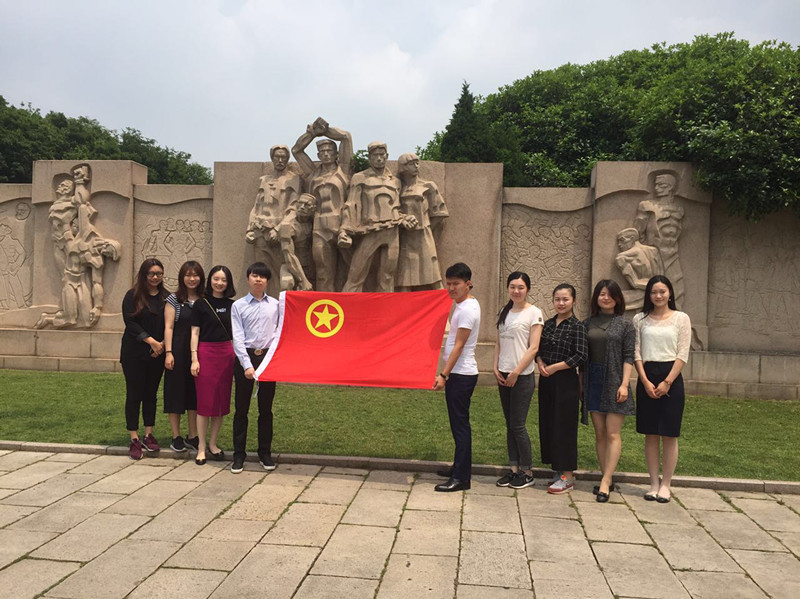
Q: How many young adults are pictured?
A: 9